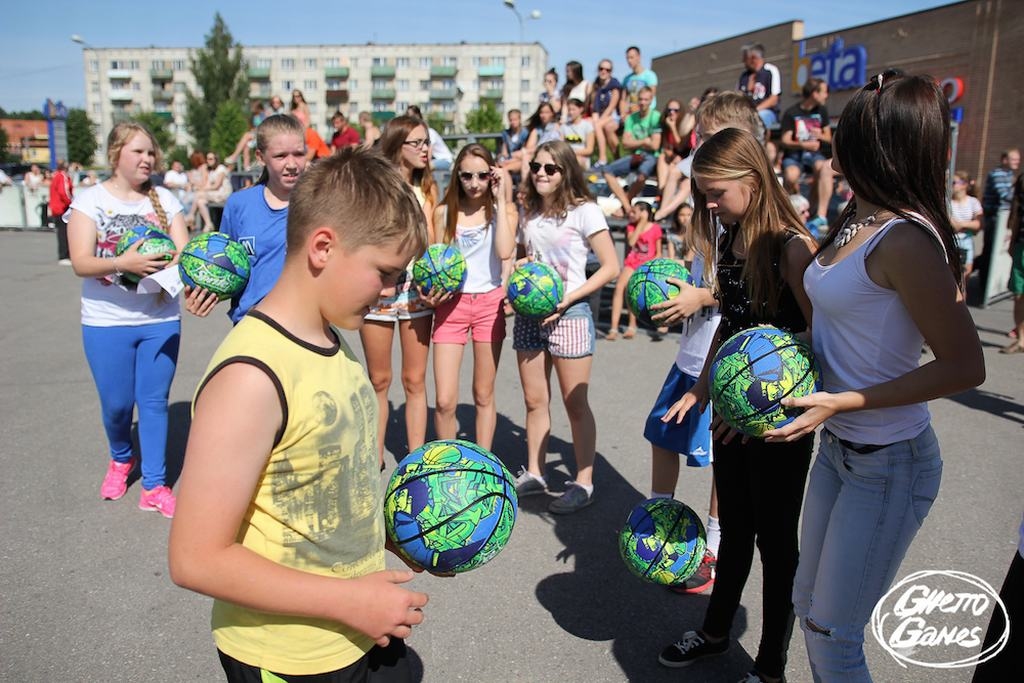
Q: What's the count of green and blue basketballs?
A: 8